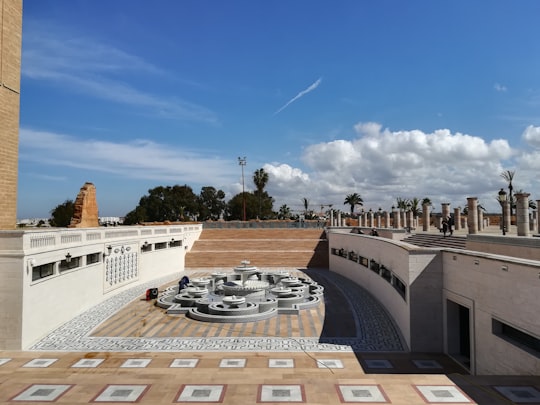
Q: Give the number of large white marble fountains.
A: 1